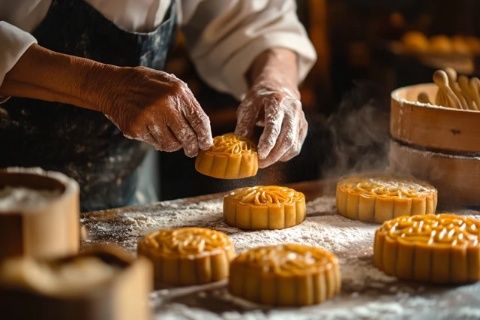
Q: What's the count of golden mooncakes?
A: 6